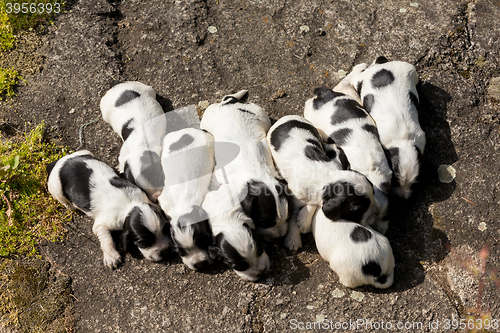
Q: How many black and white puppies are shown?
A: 9